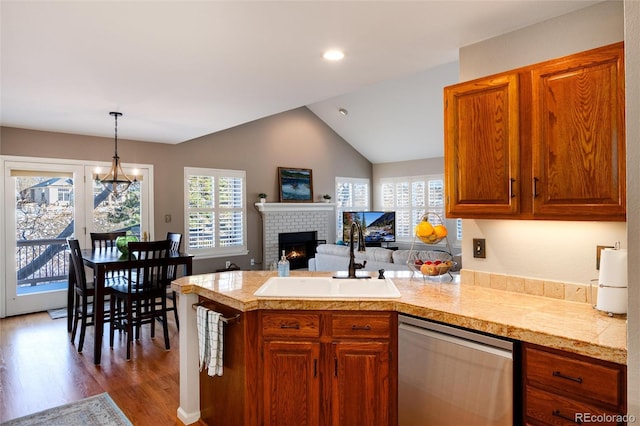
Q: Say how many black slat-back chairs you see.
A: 4